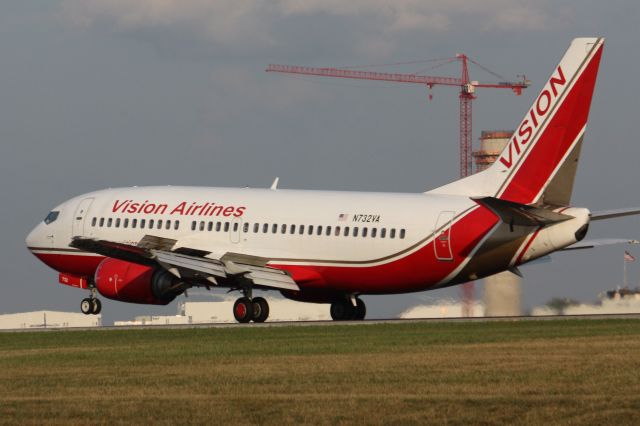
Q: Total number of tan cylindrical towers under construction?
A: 1